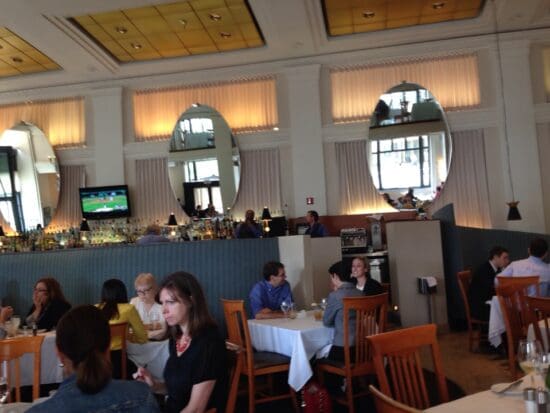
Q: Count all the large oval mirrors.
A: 3